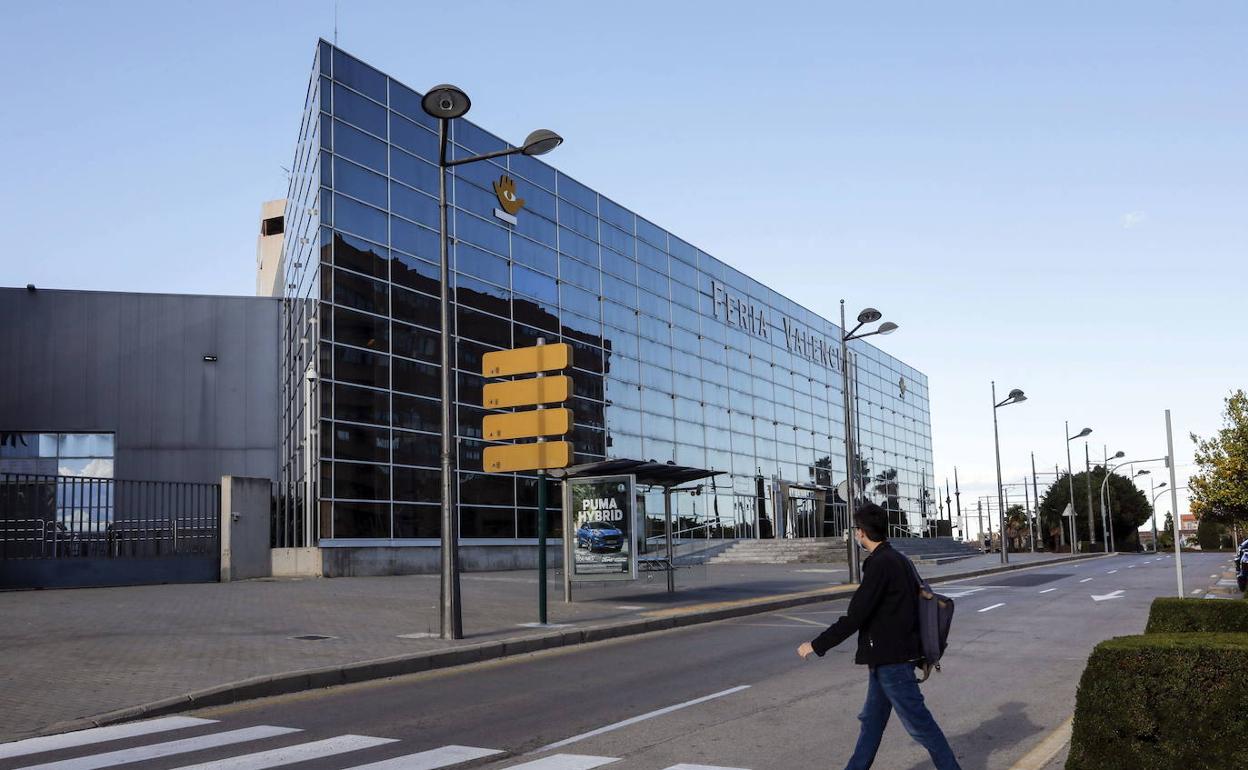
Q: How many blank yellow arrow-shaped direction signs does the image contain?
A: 4